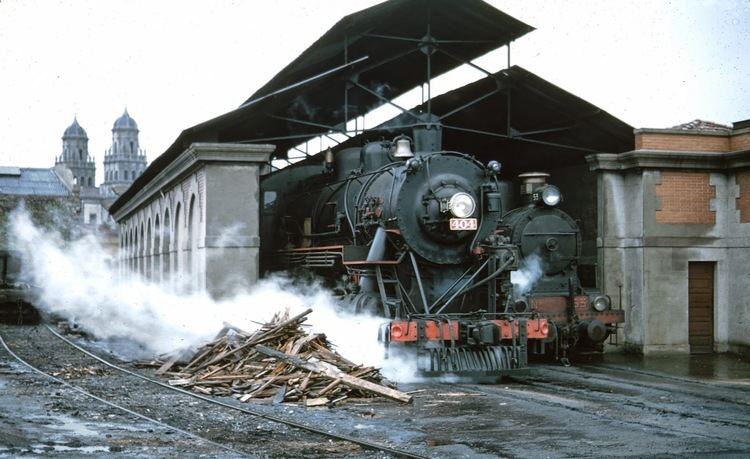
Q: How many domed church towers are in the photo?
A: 2